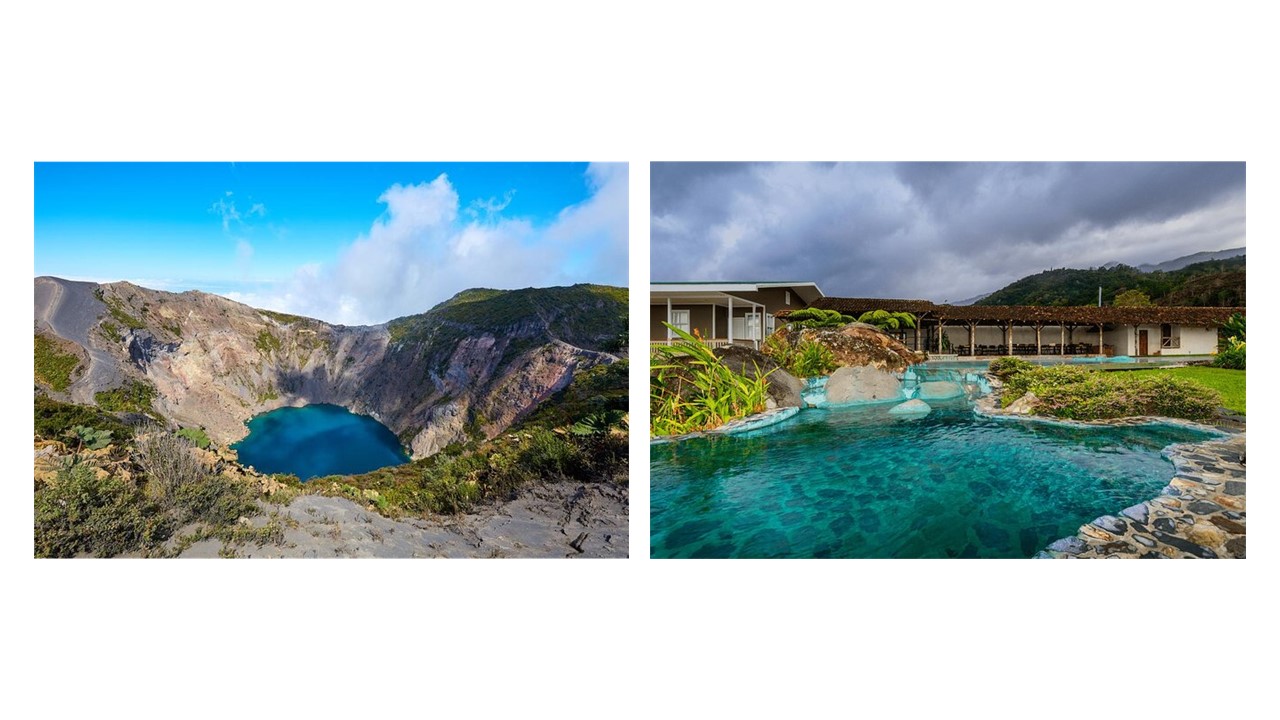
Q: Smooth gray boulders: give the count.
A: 3